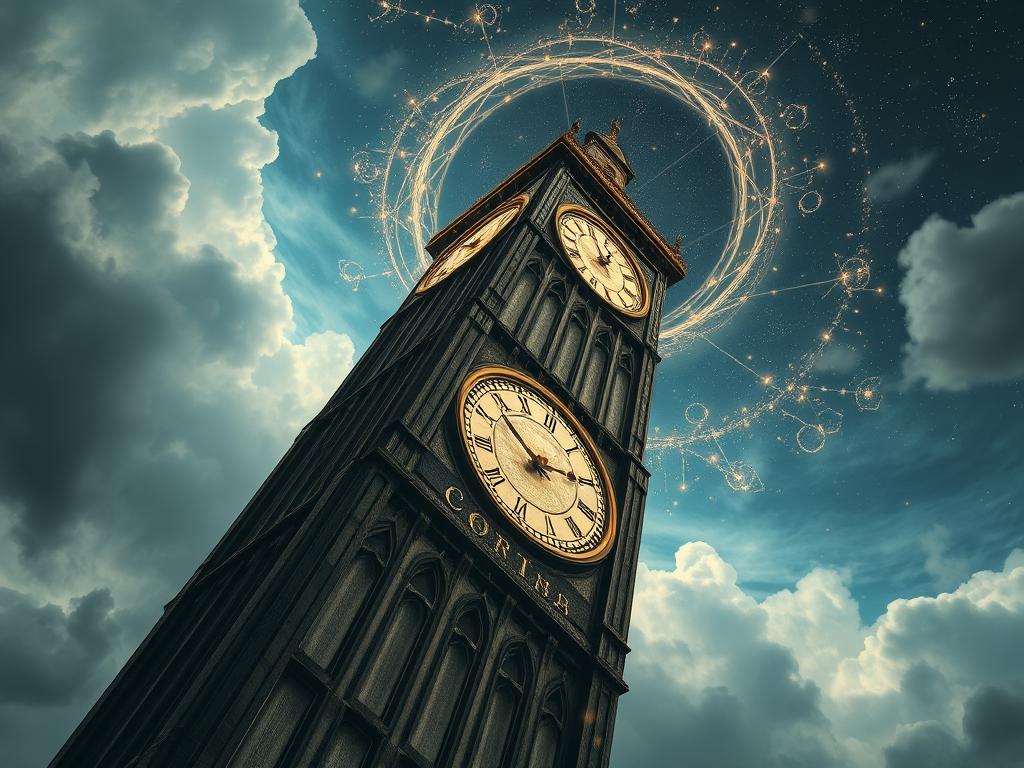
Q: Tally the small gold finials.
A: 3